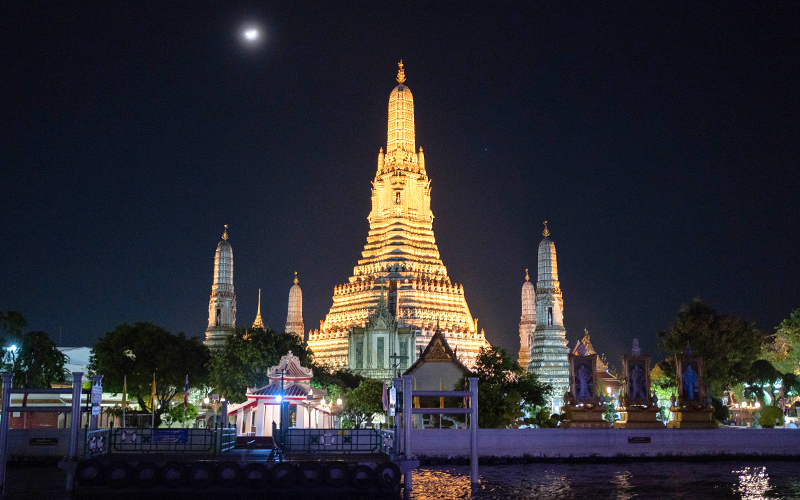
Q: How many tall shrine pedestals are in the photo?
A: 3